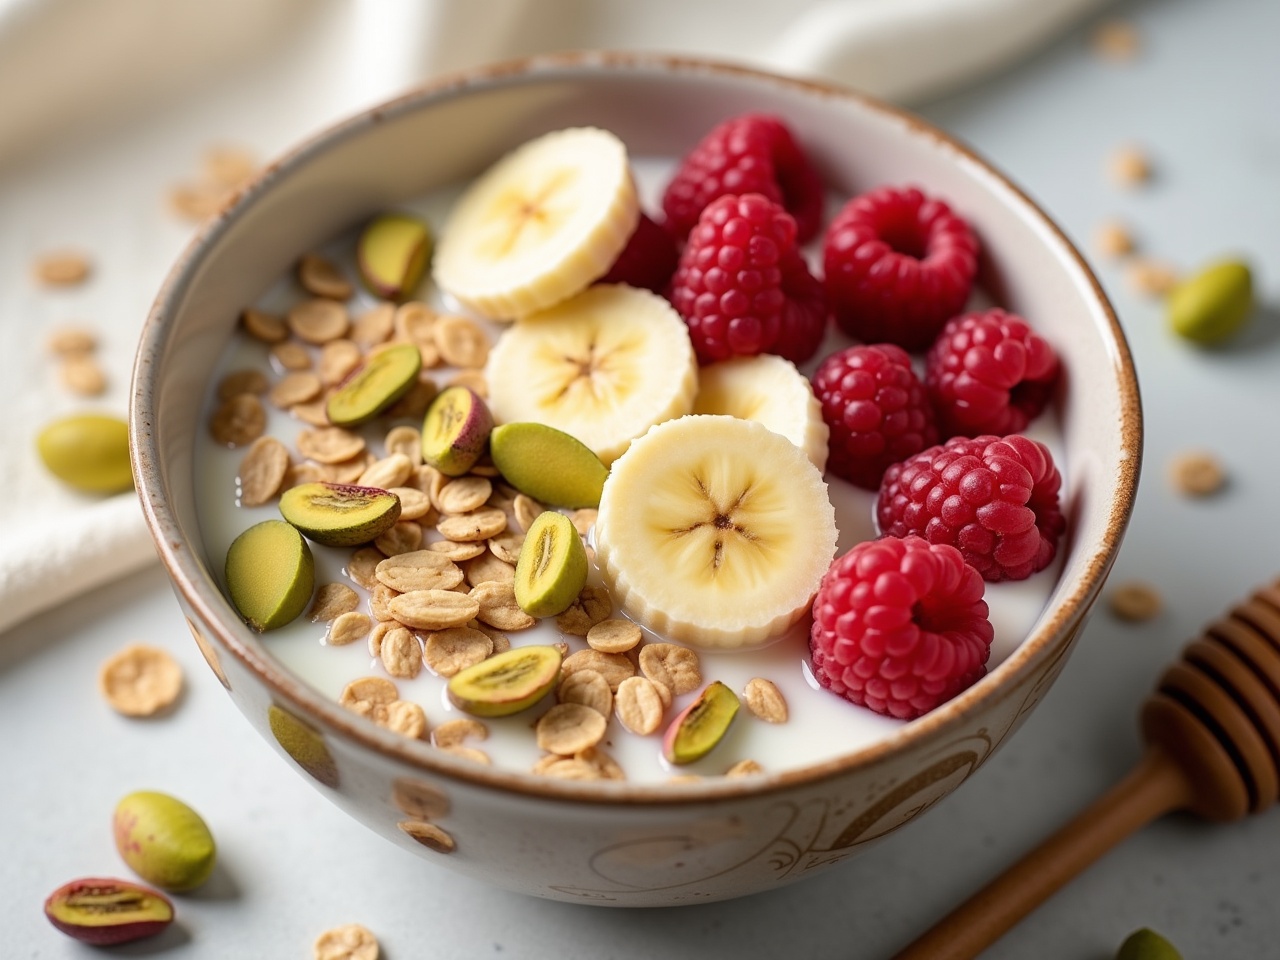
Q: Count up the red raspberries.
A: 8